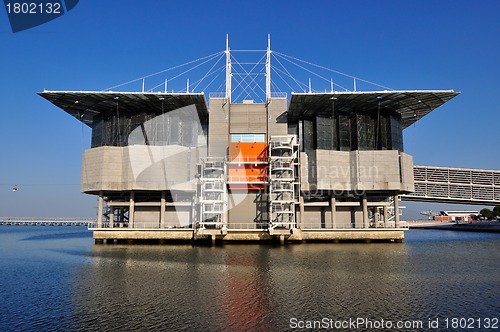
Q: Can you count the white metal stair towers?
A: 2